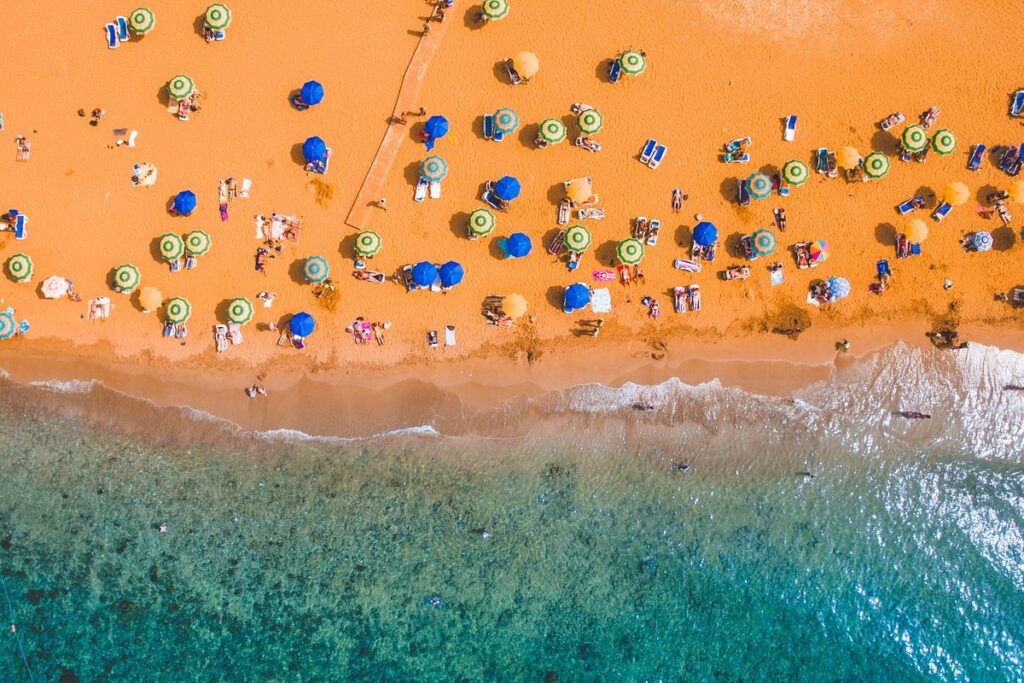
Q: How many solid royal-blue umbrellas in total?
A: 11